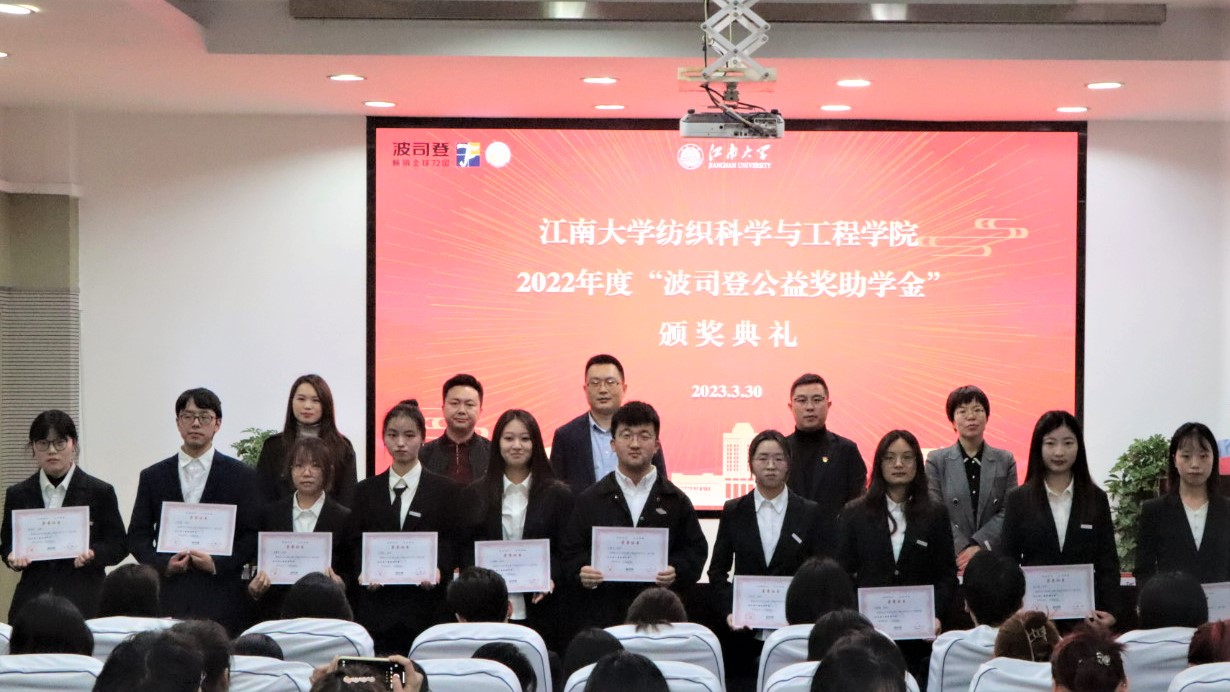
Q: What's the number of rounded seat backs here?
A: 15